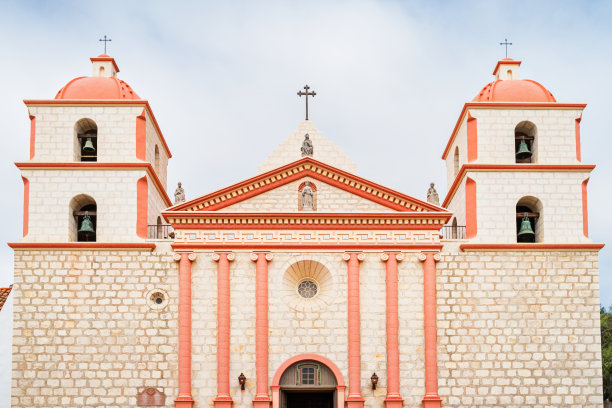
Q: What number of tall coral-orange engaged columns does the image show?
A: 6